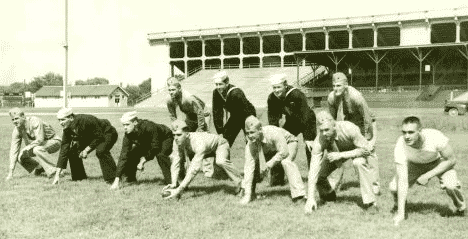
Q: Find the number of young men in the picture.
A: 11